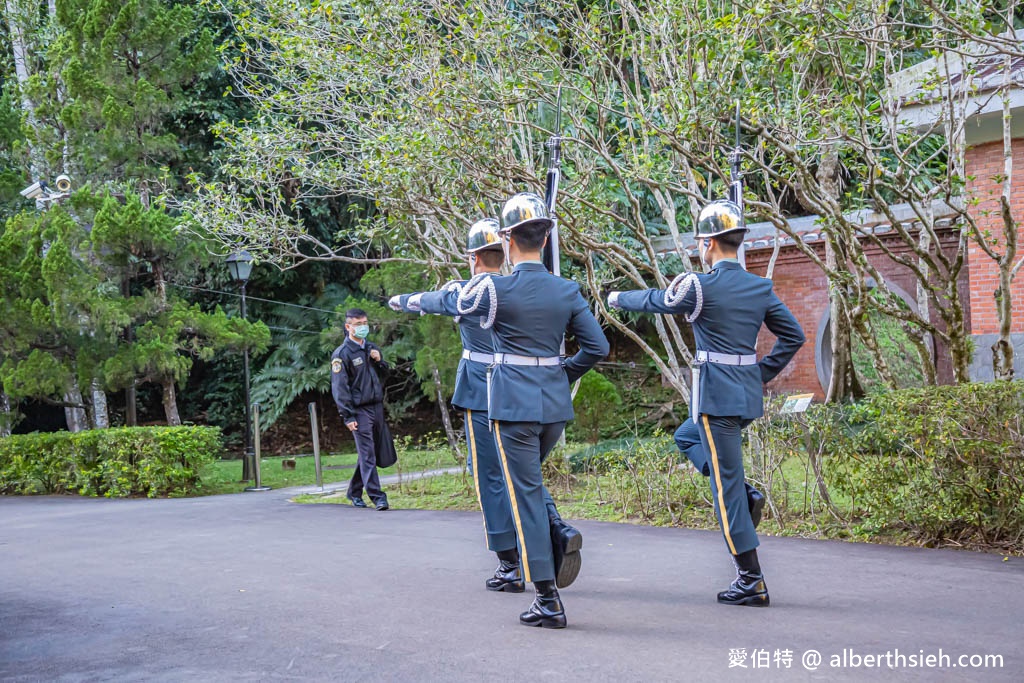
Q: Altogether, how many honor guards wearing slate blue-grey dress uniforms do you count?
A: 3